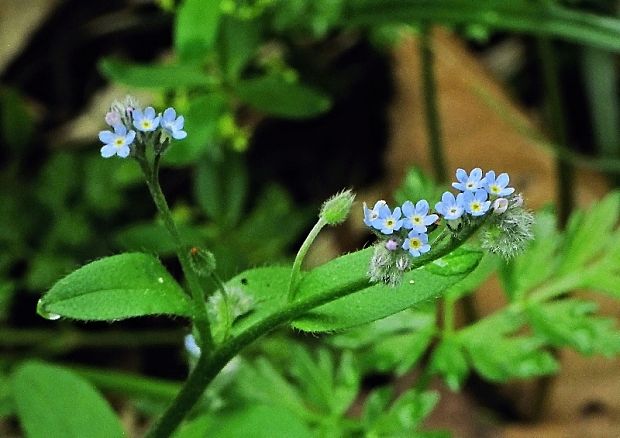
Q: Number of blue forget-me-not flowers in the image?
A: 11